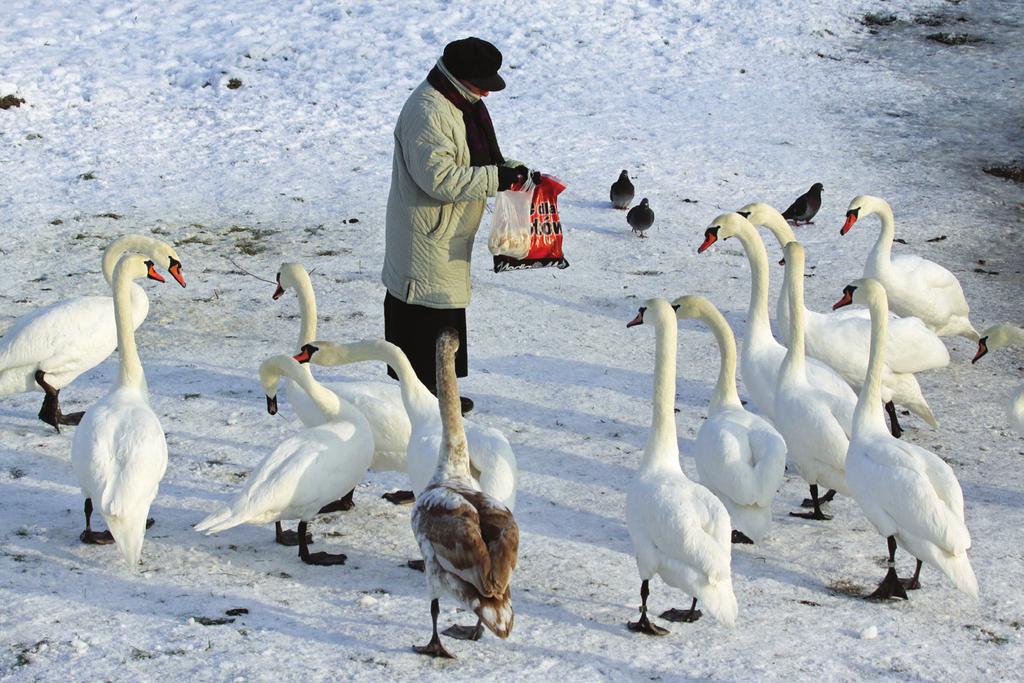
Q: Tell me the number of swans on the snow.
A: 14